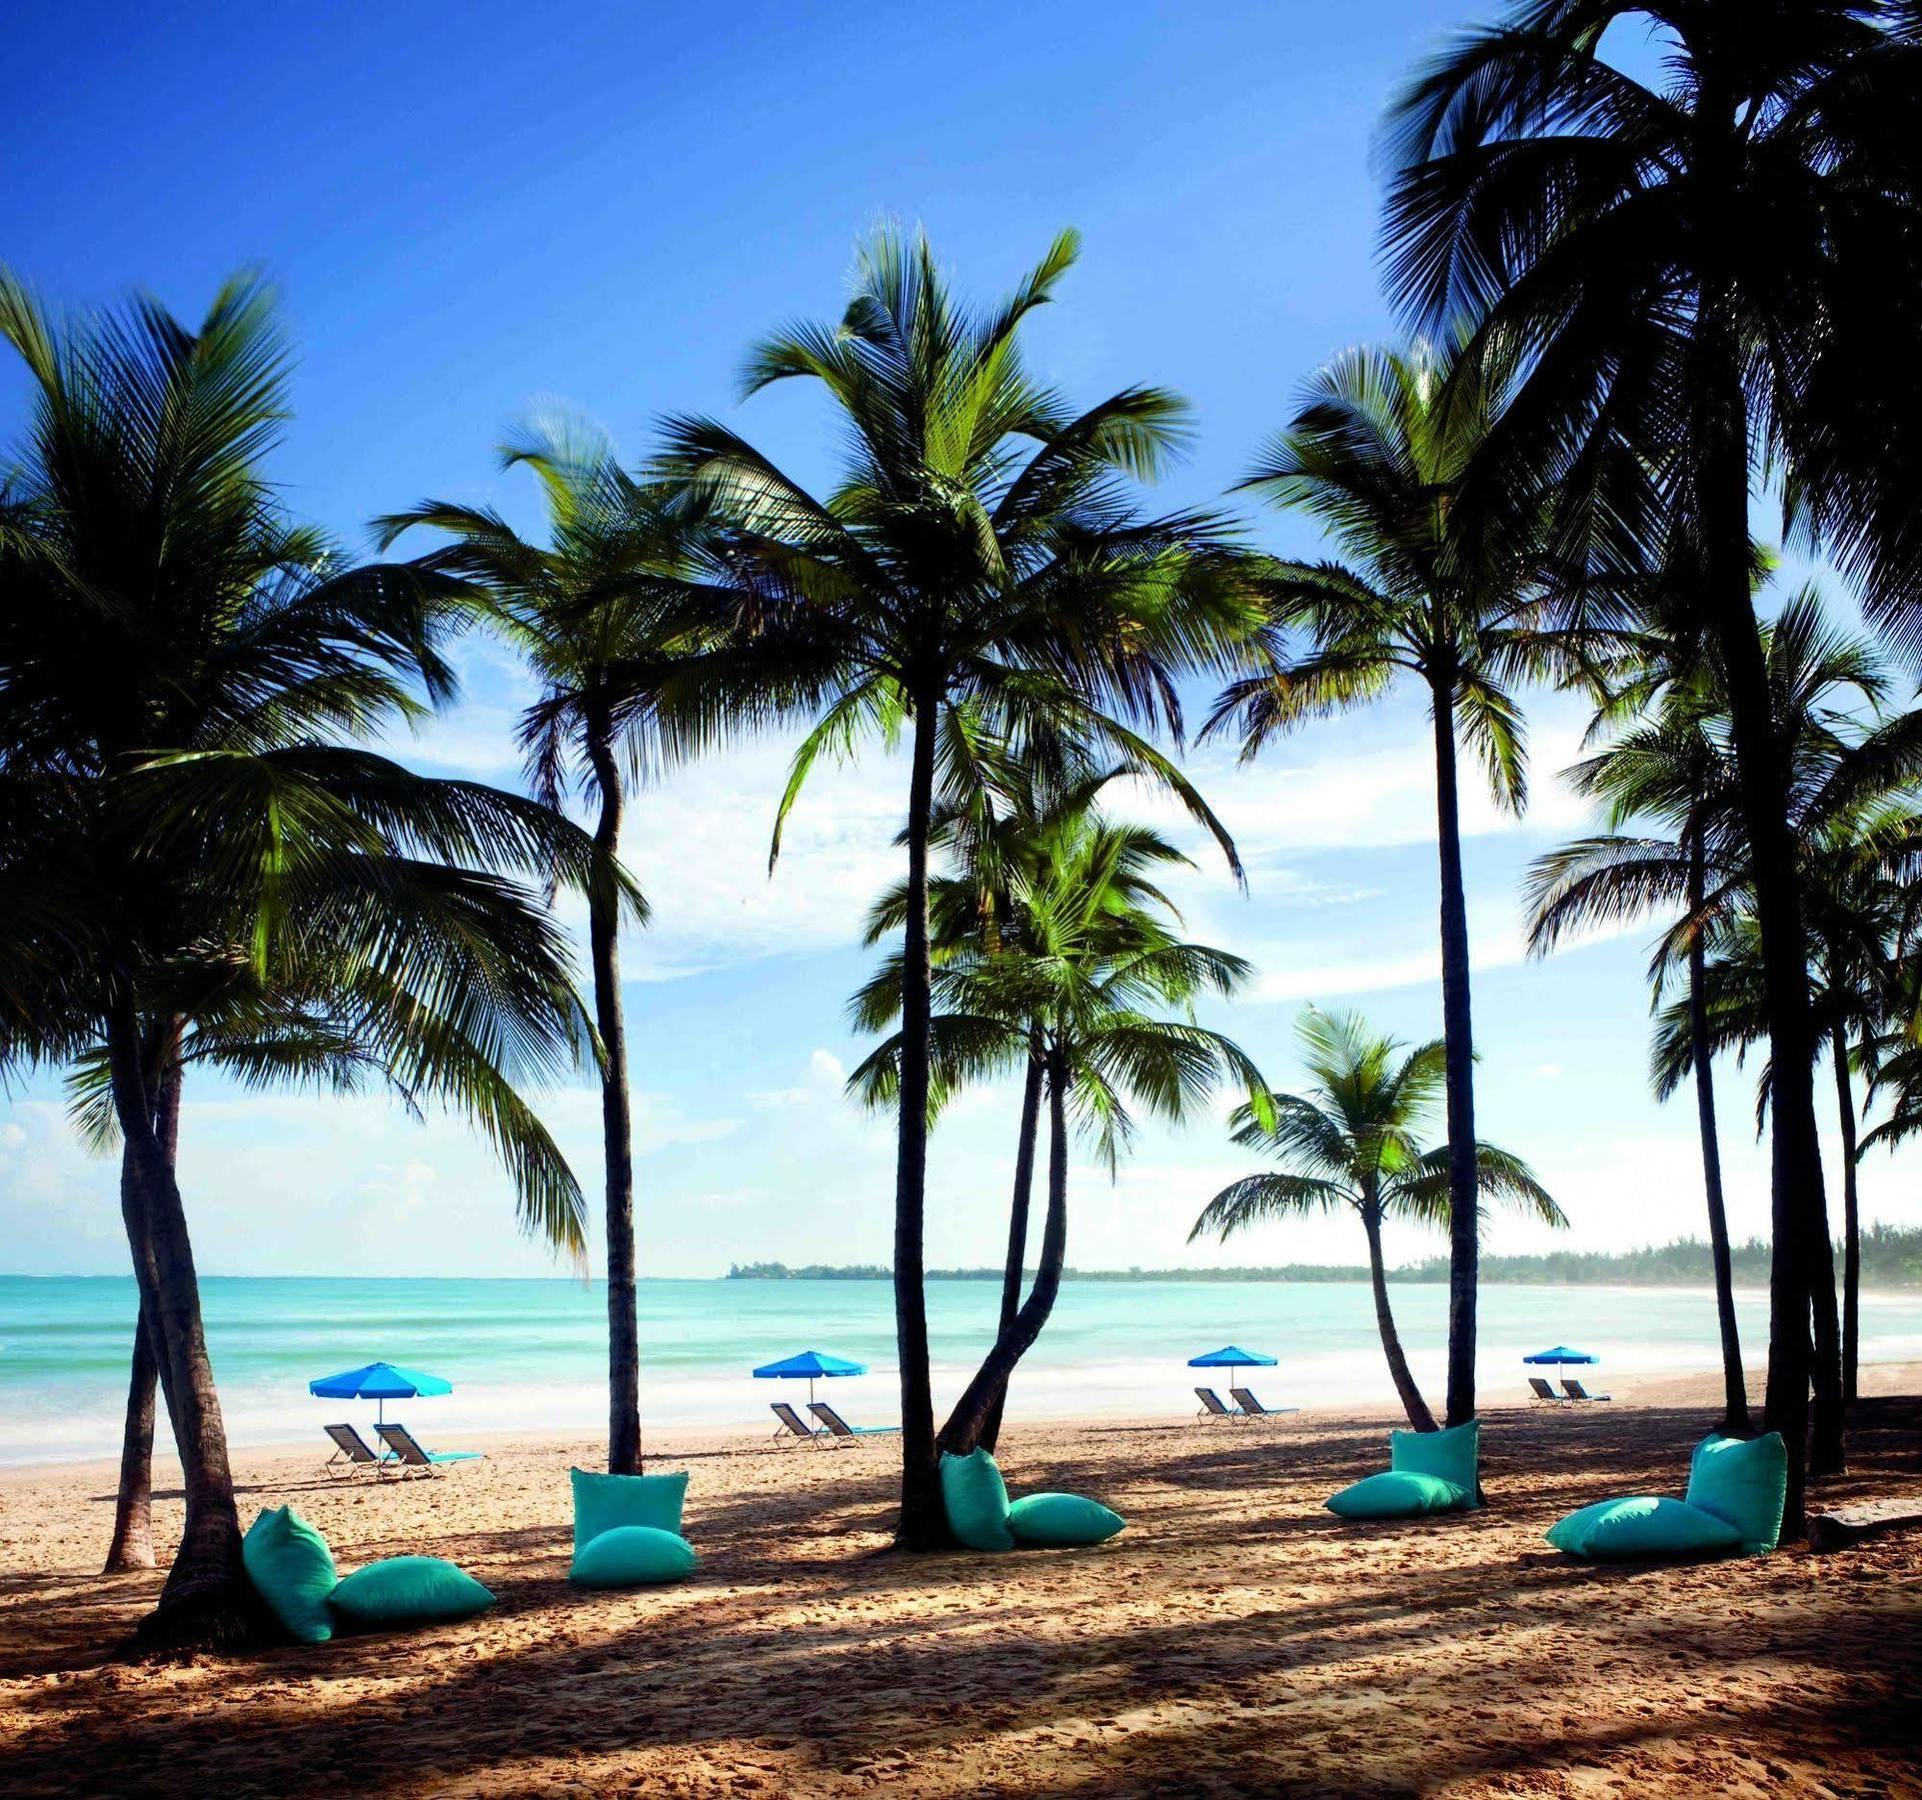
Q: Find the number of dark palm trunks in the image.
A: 12